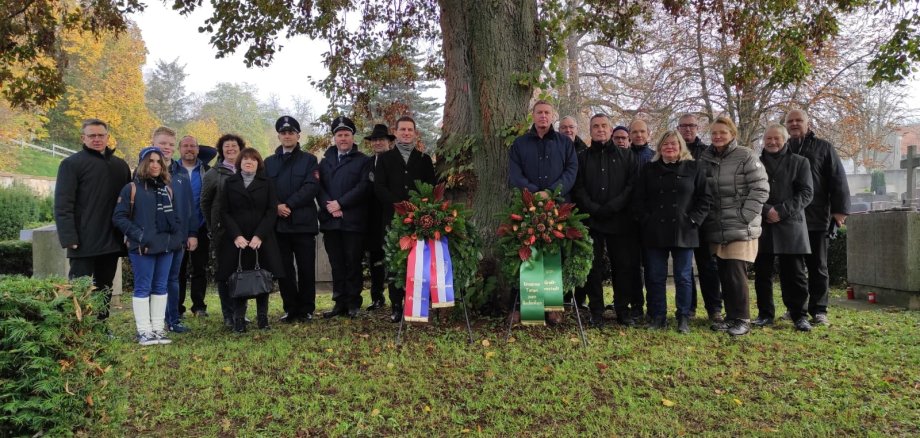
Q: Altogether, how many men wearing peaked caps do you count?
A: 2